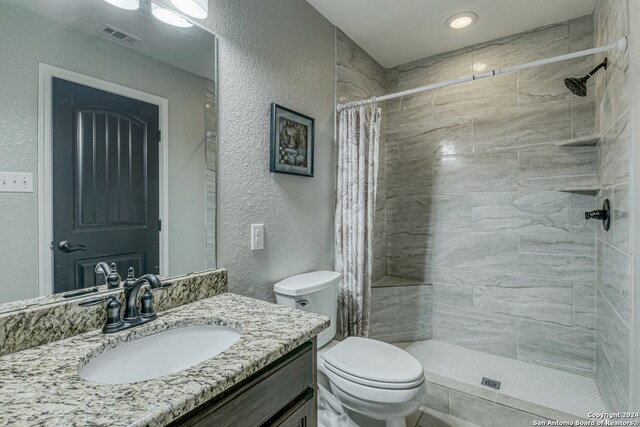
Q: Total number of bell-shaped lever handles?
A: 2